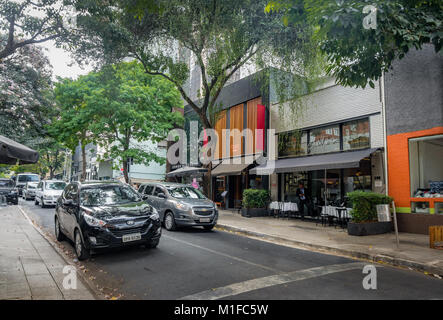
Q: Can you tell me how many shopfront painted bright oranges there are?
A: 1